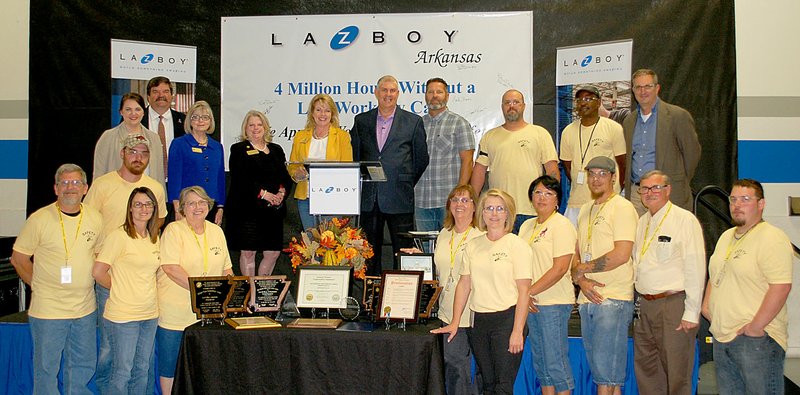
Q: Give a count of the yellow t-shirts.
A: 11